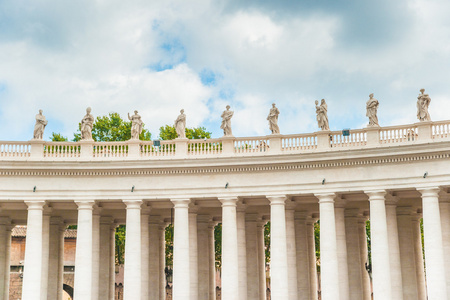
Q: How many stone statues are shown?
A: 9